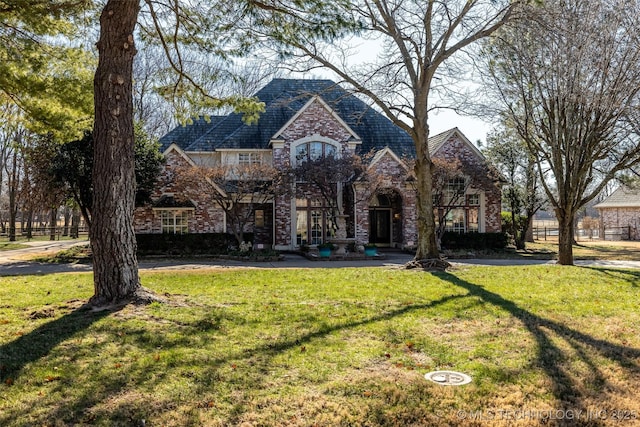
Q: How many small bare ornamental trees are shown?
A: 3